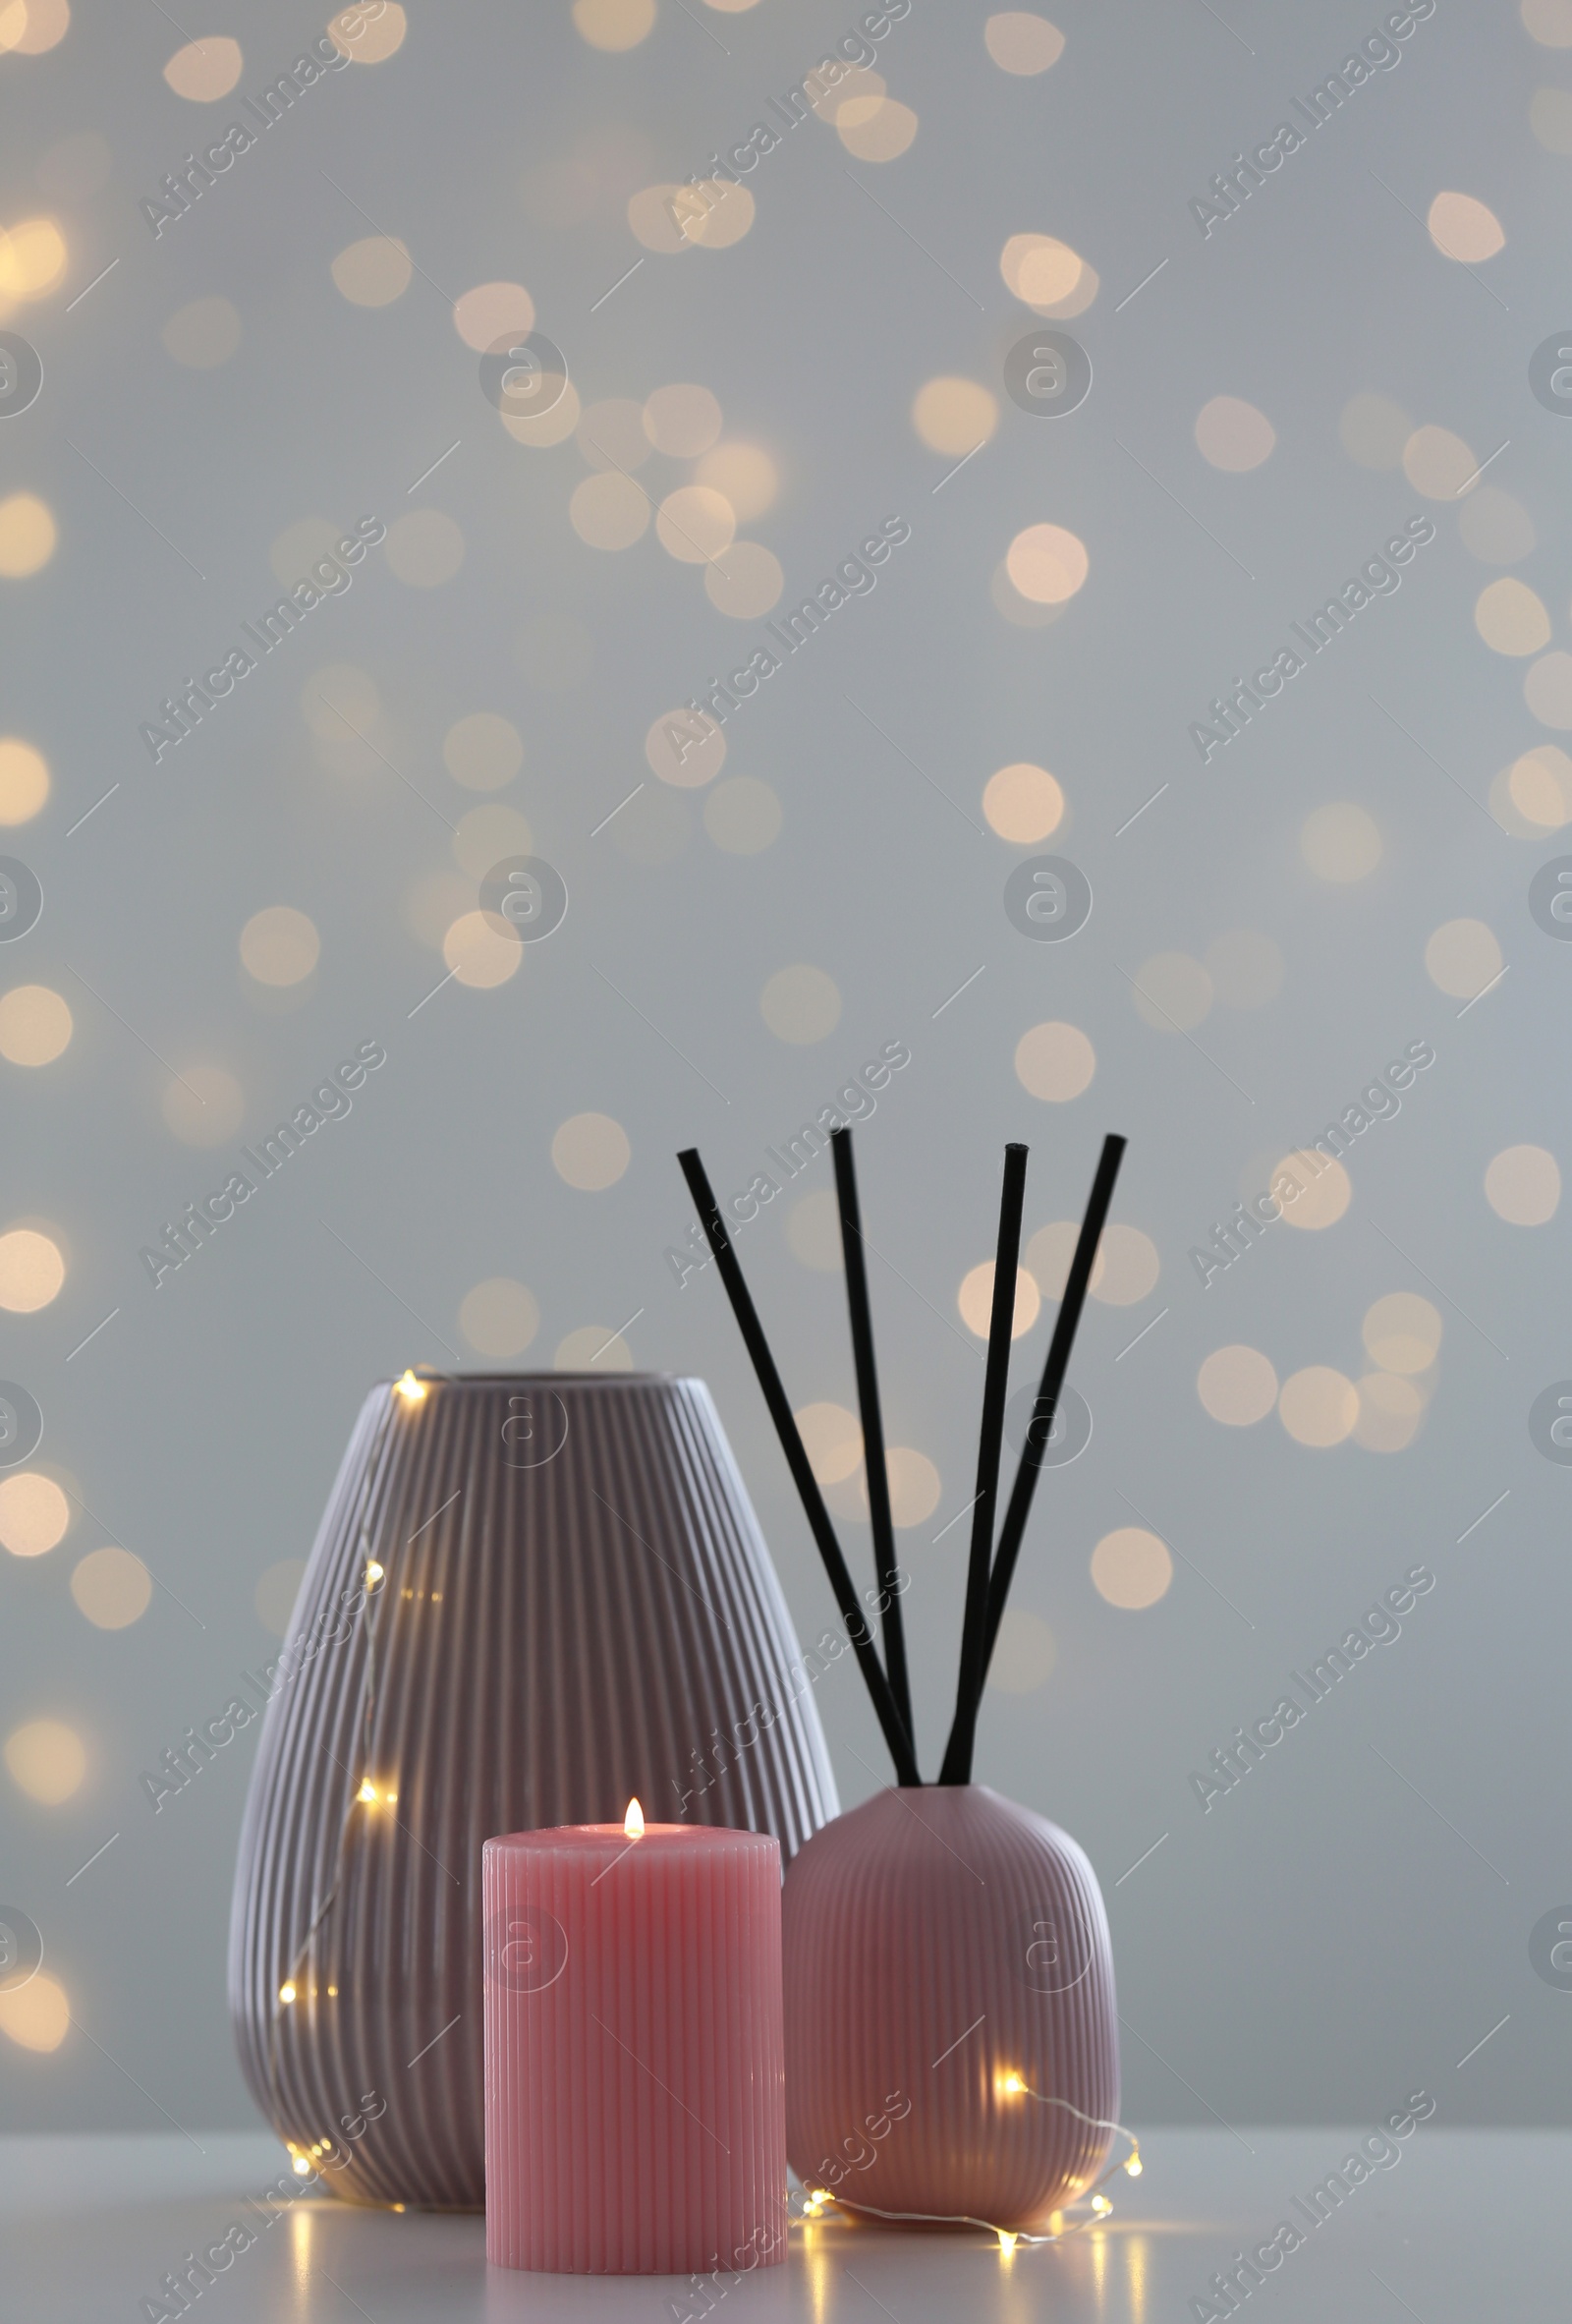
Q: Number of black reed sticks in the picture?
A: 4